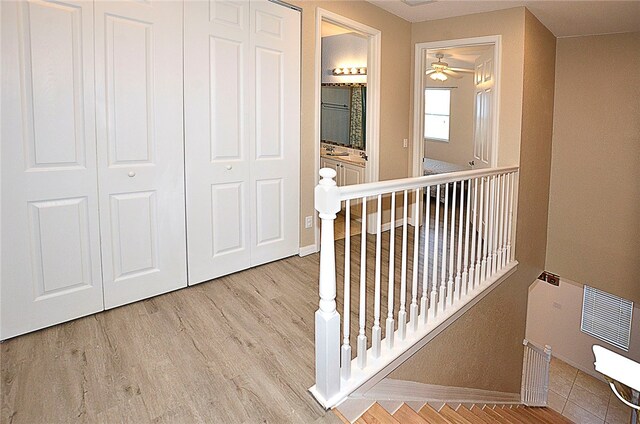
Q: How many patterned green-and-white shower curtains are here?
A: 1